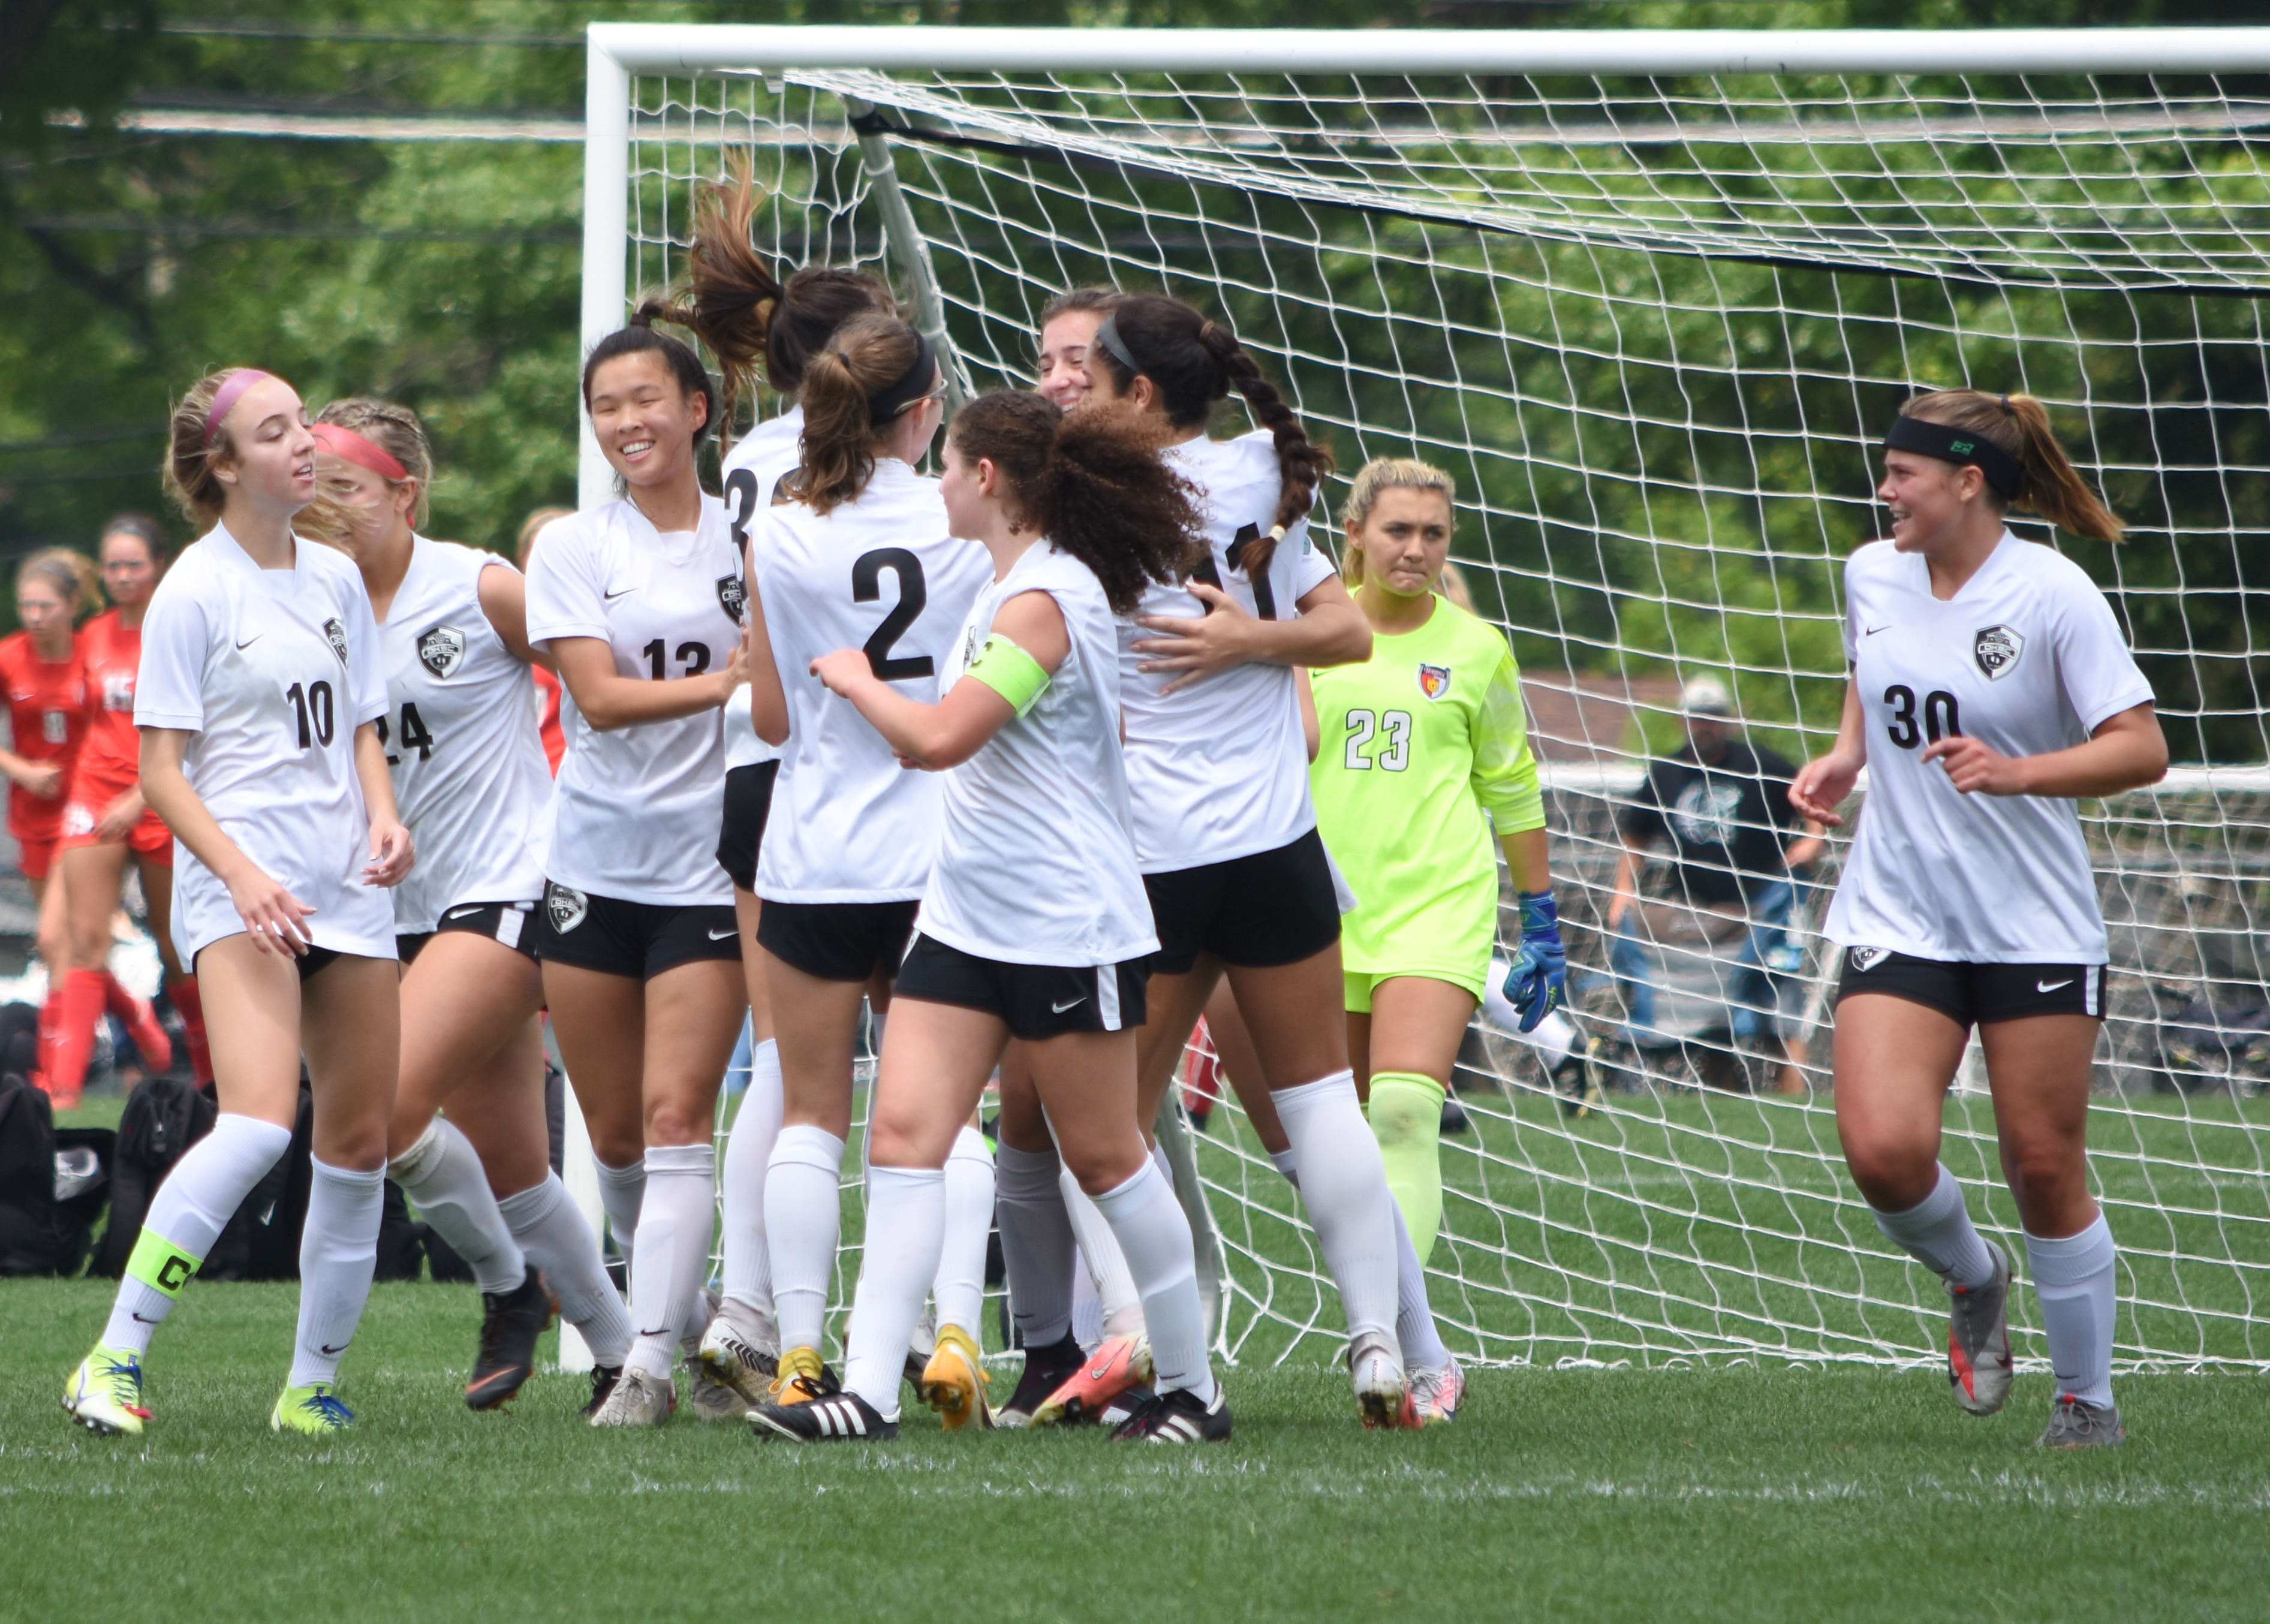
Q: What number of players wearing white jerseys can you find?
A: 9